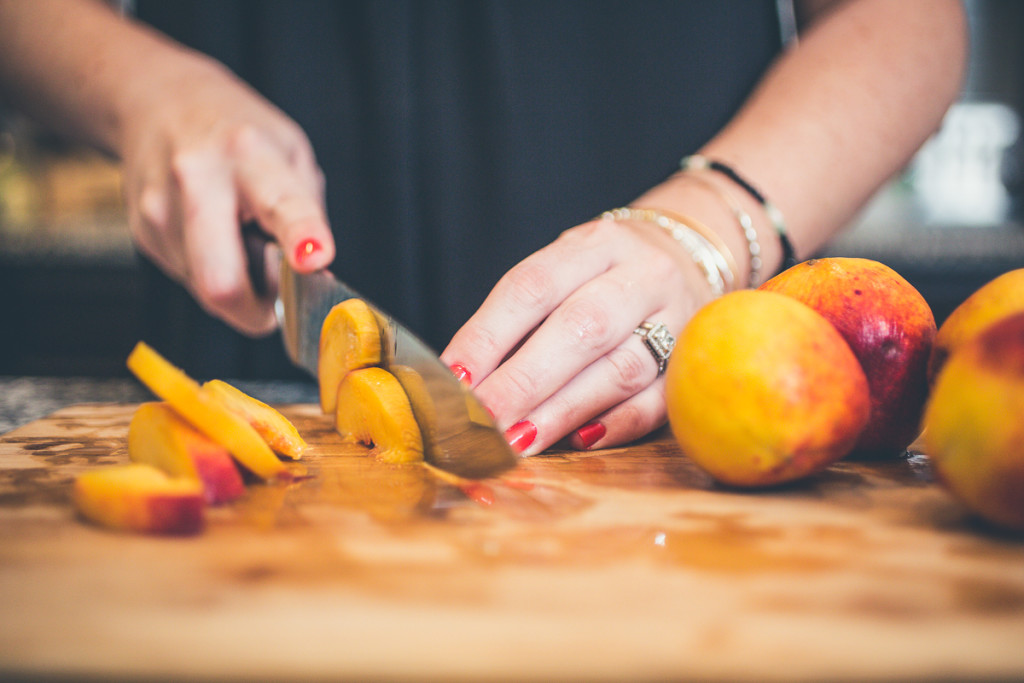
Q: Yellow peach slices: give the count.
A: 6